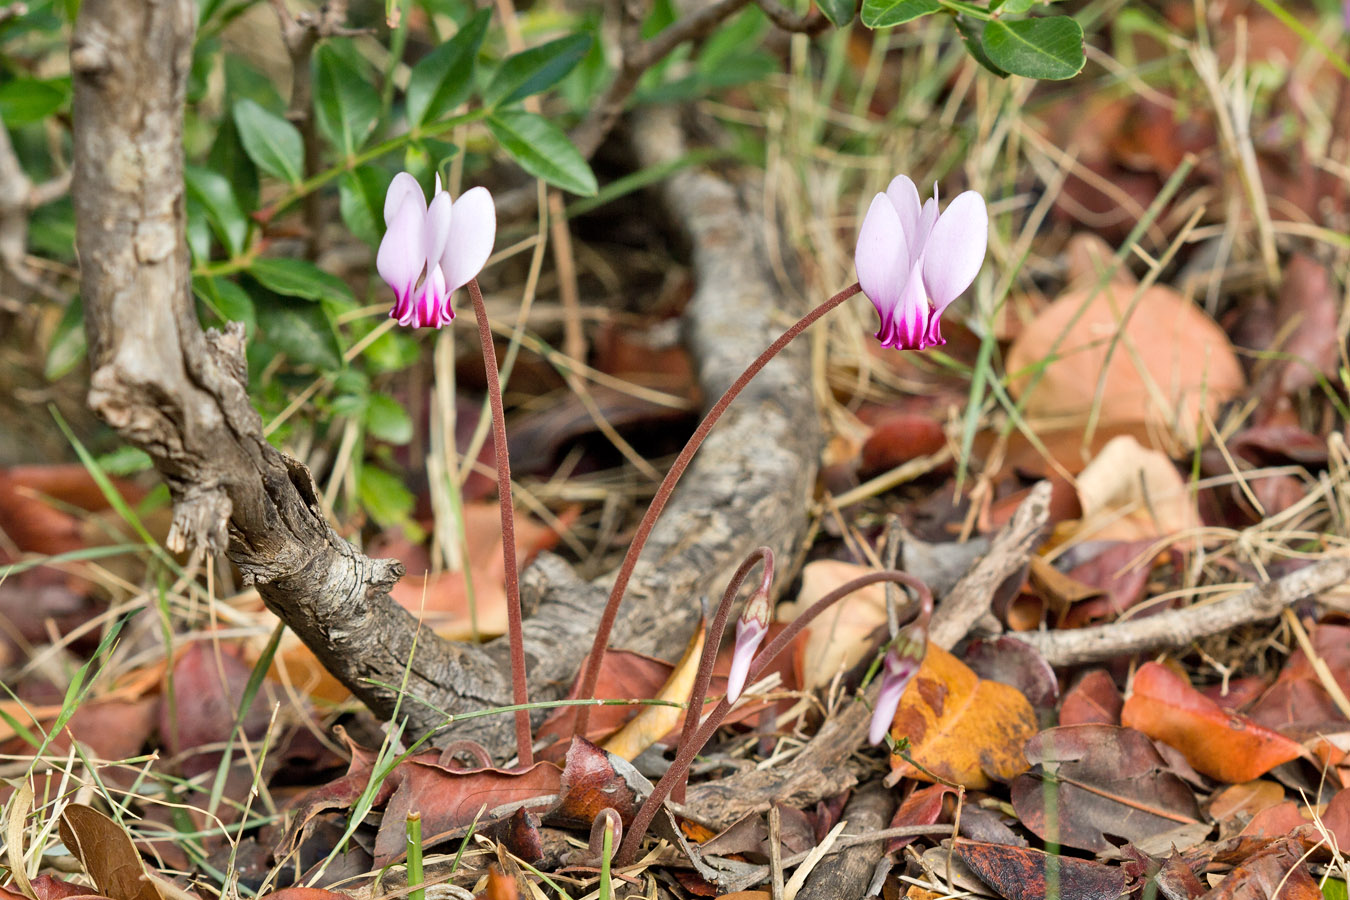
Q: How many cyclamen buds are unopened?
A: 2